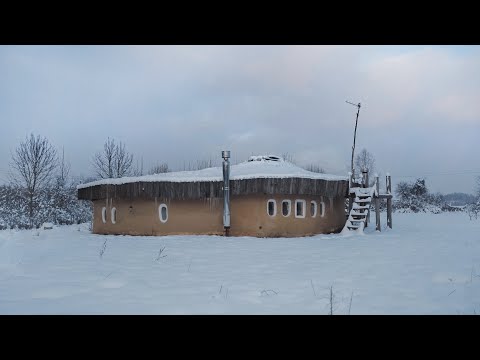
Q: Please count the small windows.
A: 8